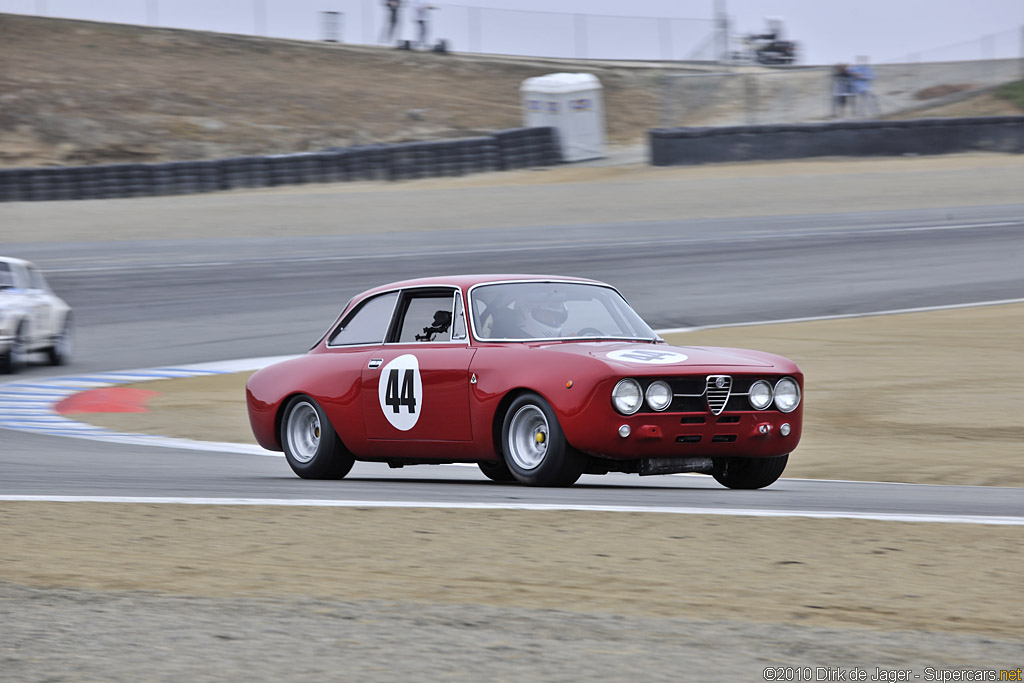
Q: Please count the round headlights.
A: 4